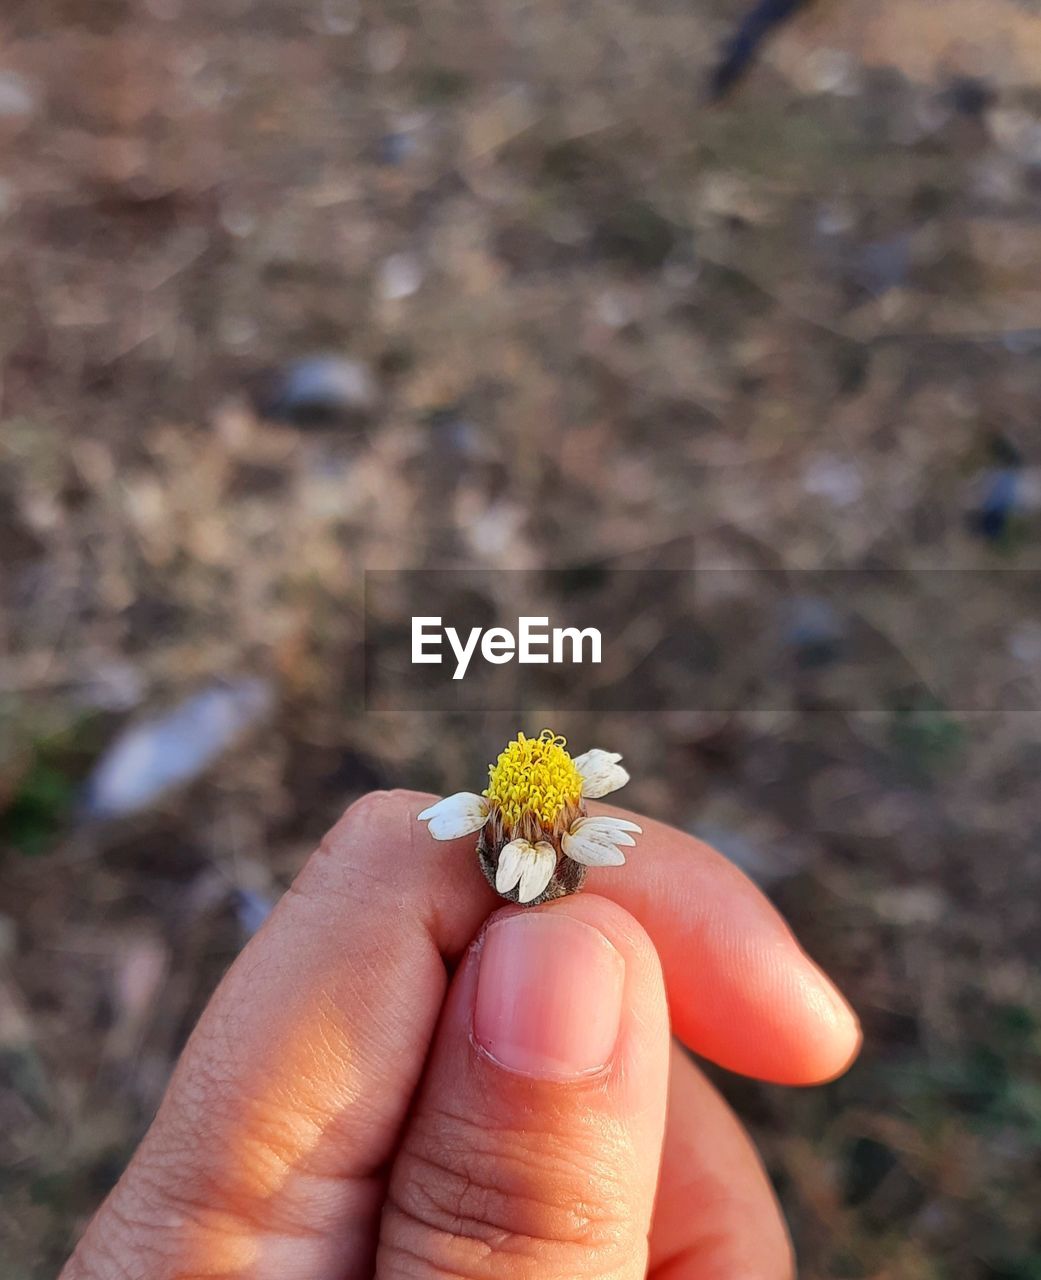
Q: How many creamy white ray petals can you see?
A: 4